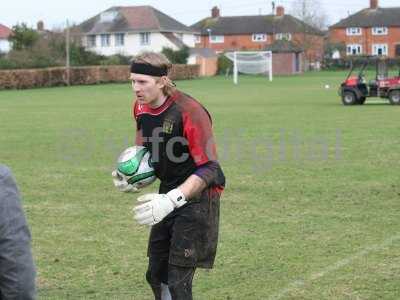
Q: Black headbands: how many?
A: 1